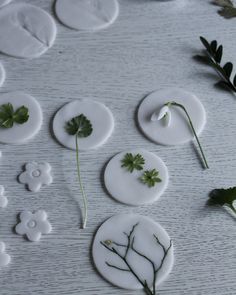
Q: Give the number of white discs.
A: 9